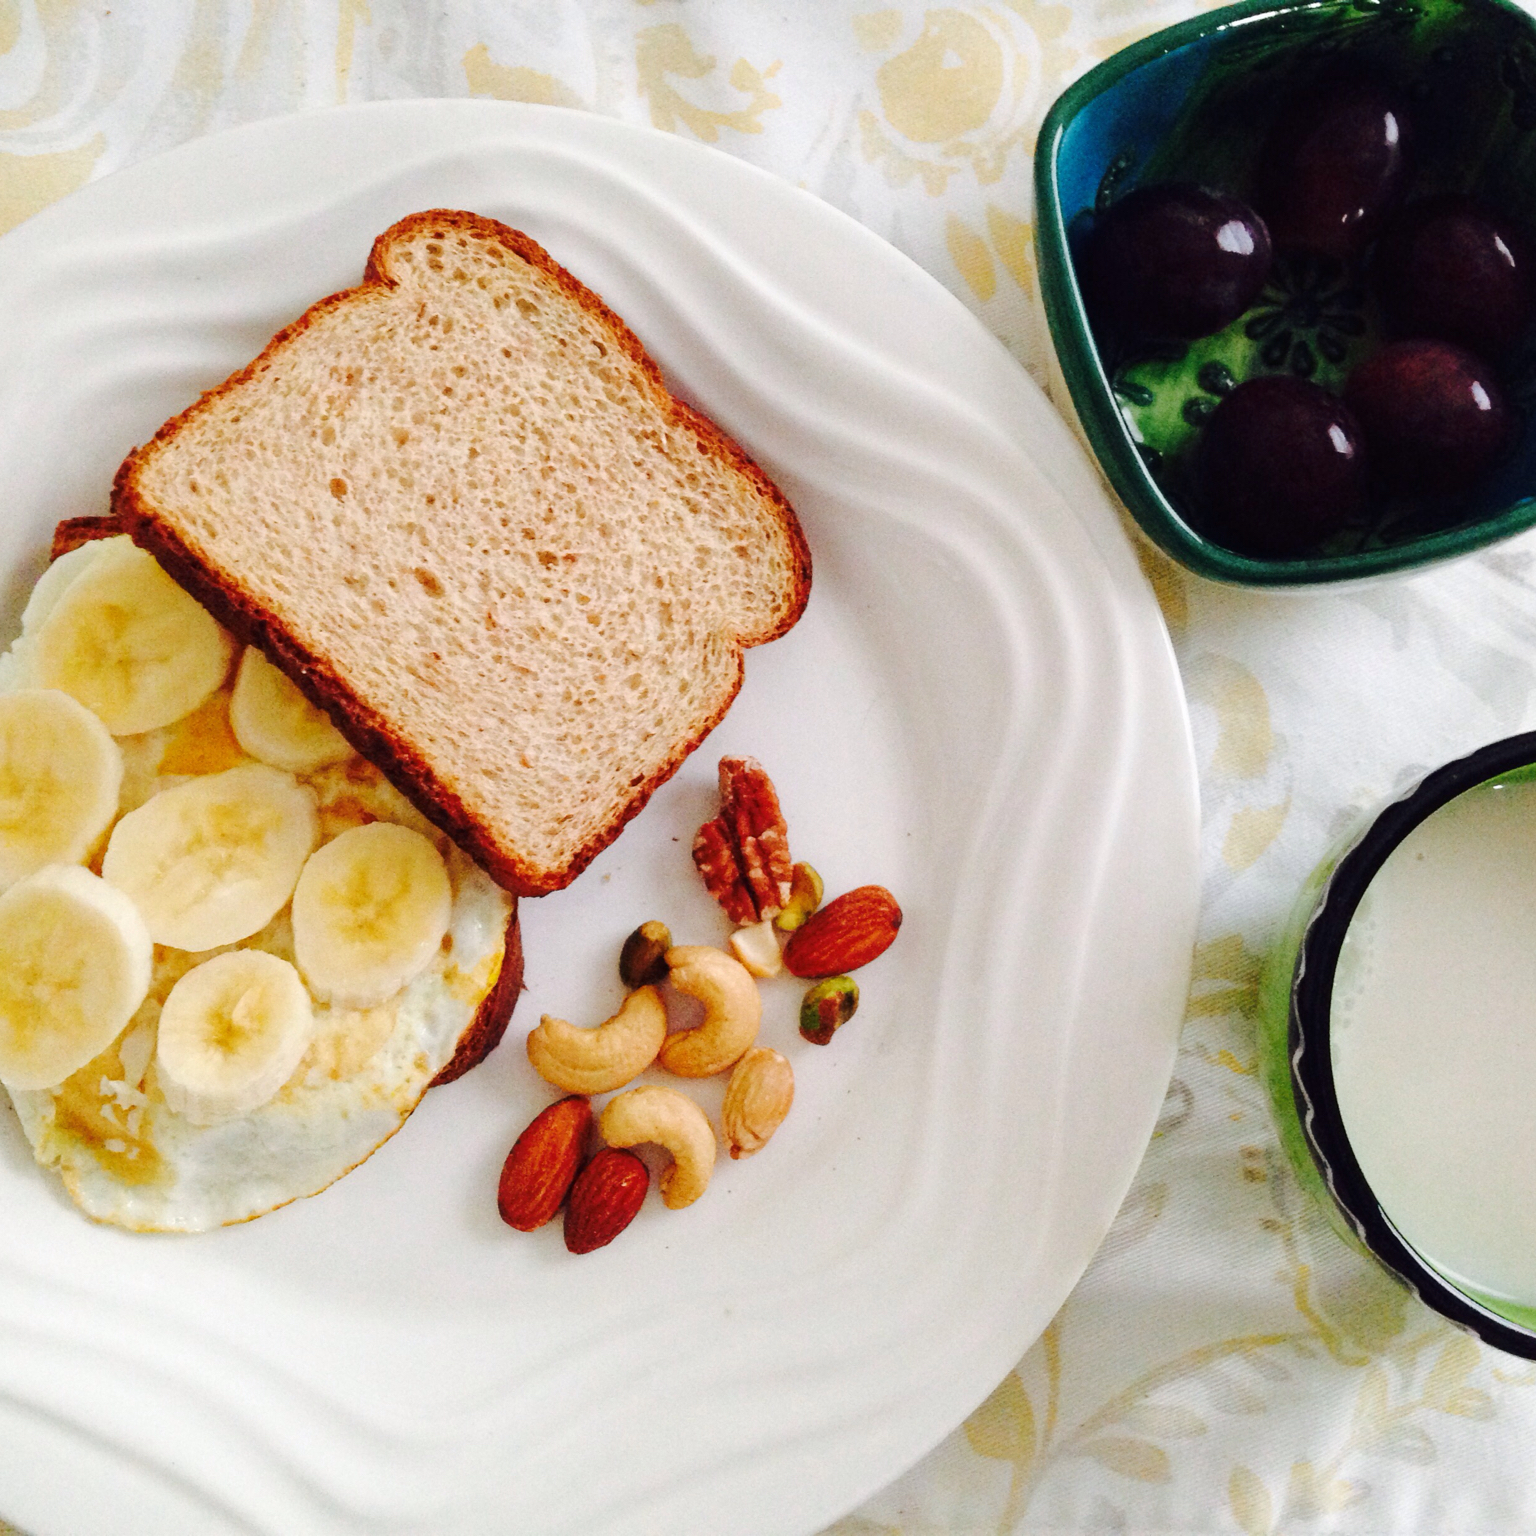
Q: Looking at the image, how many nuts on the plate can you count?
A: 12